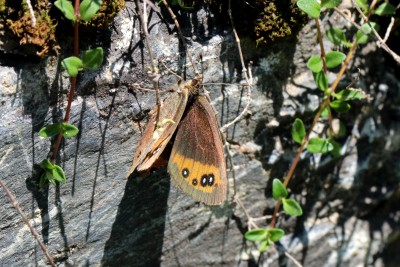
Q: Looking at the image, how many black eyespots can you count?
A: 4